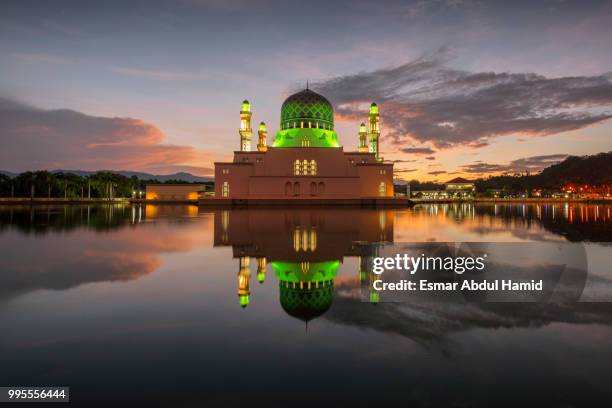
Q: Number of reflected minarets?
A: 4